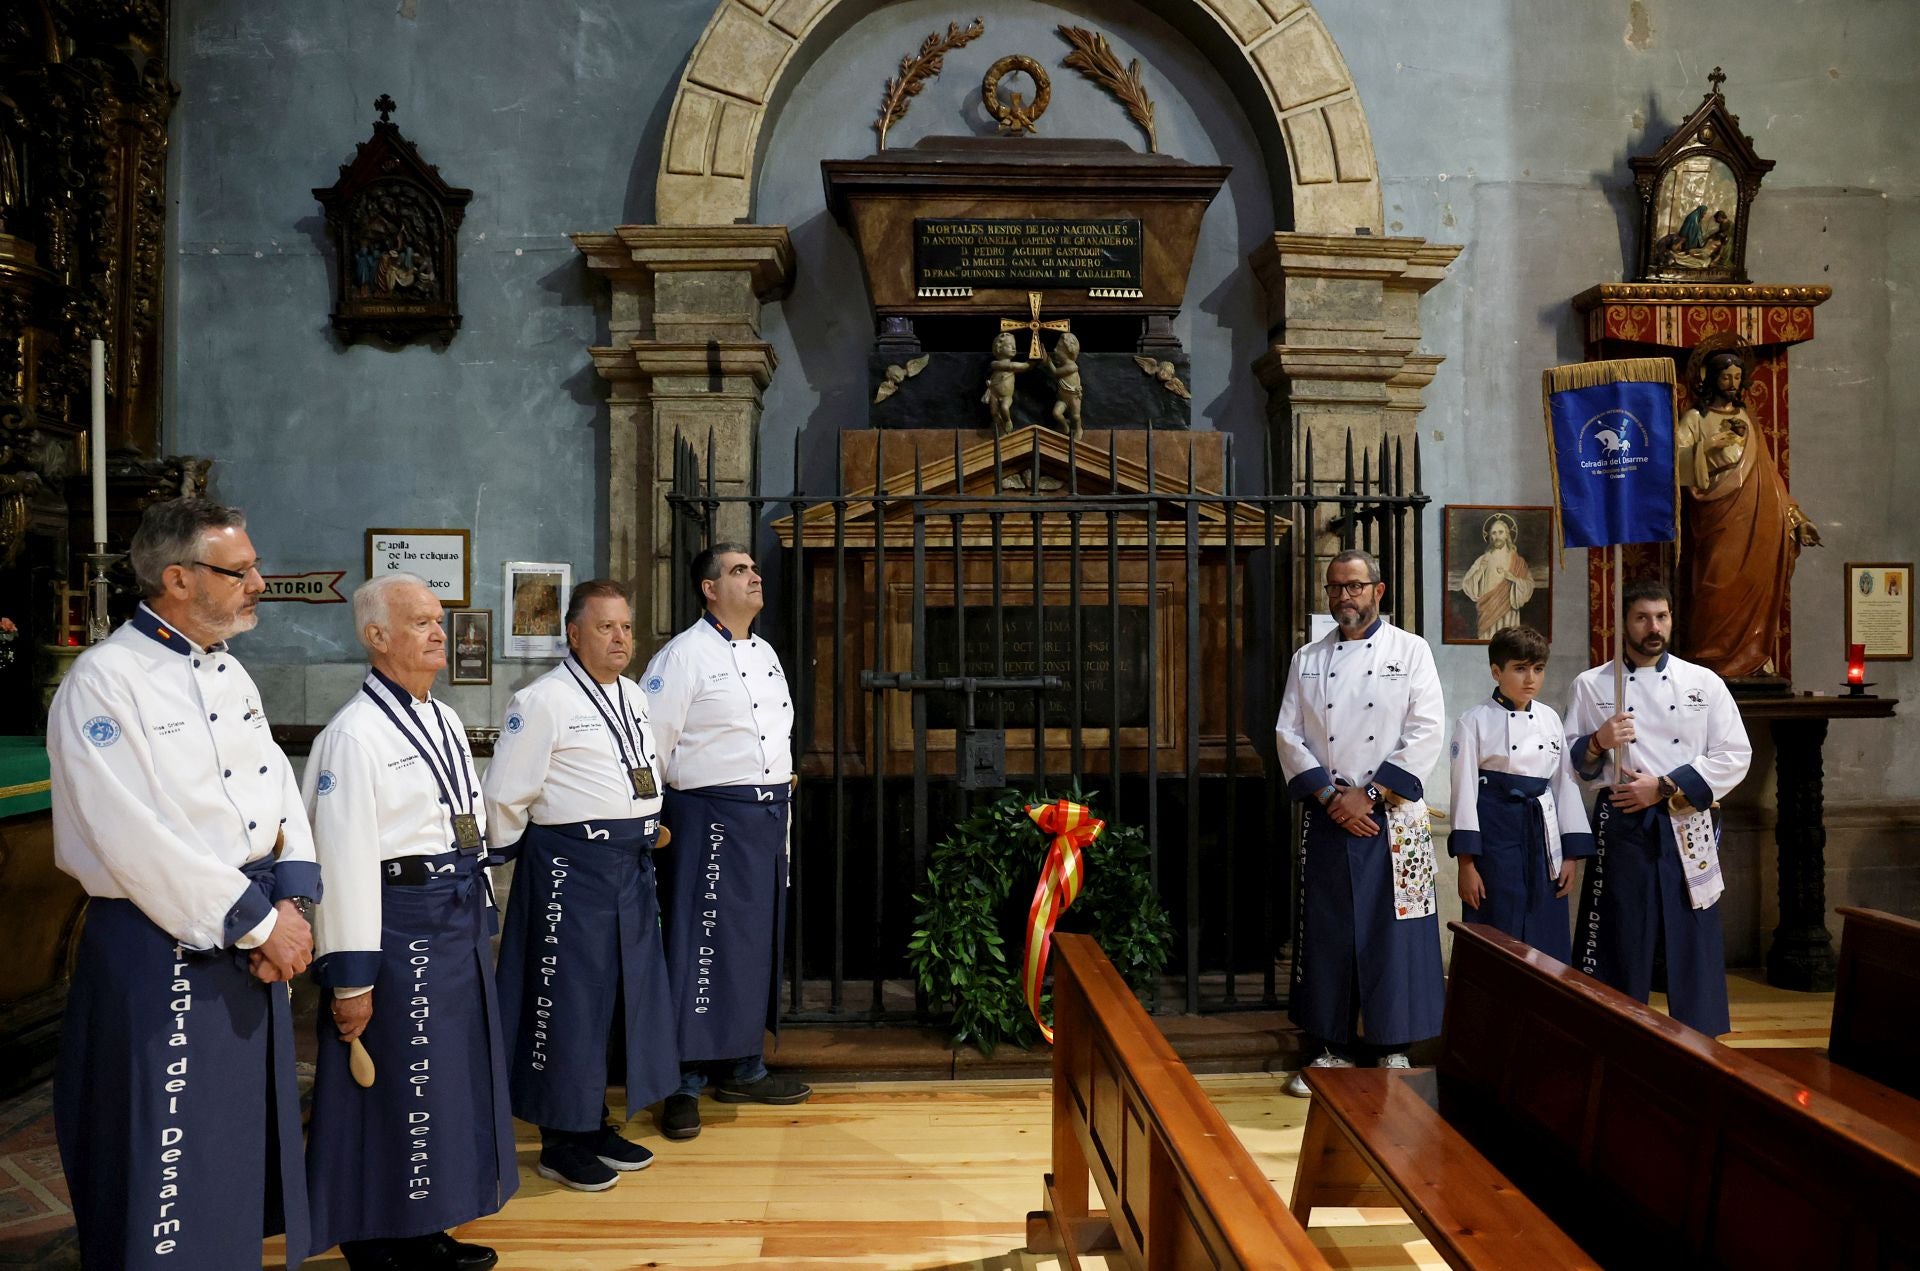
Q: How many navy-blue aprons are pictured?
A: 7